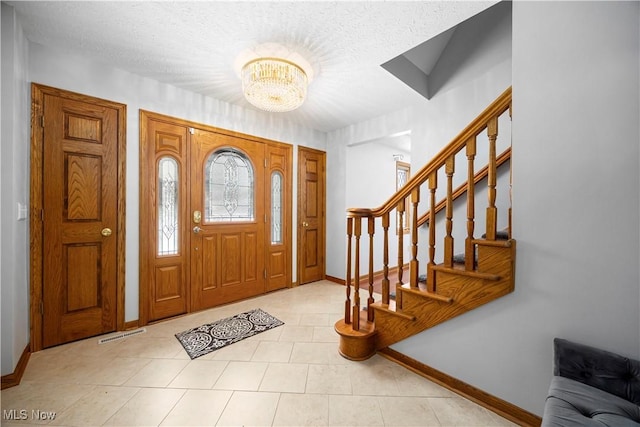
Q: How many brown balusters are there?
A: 11